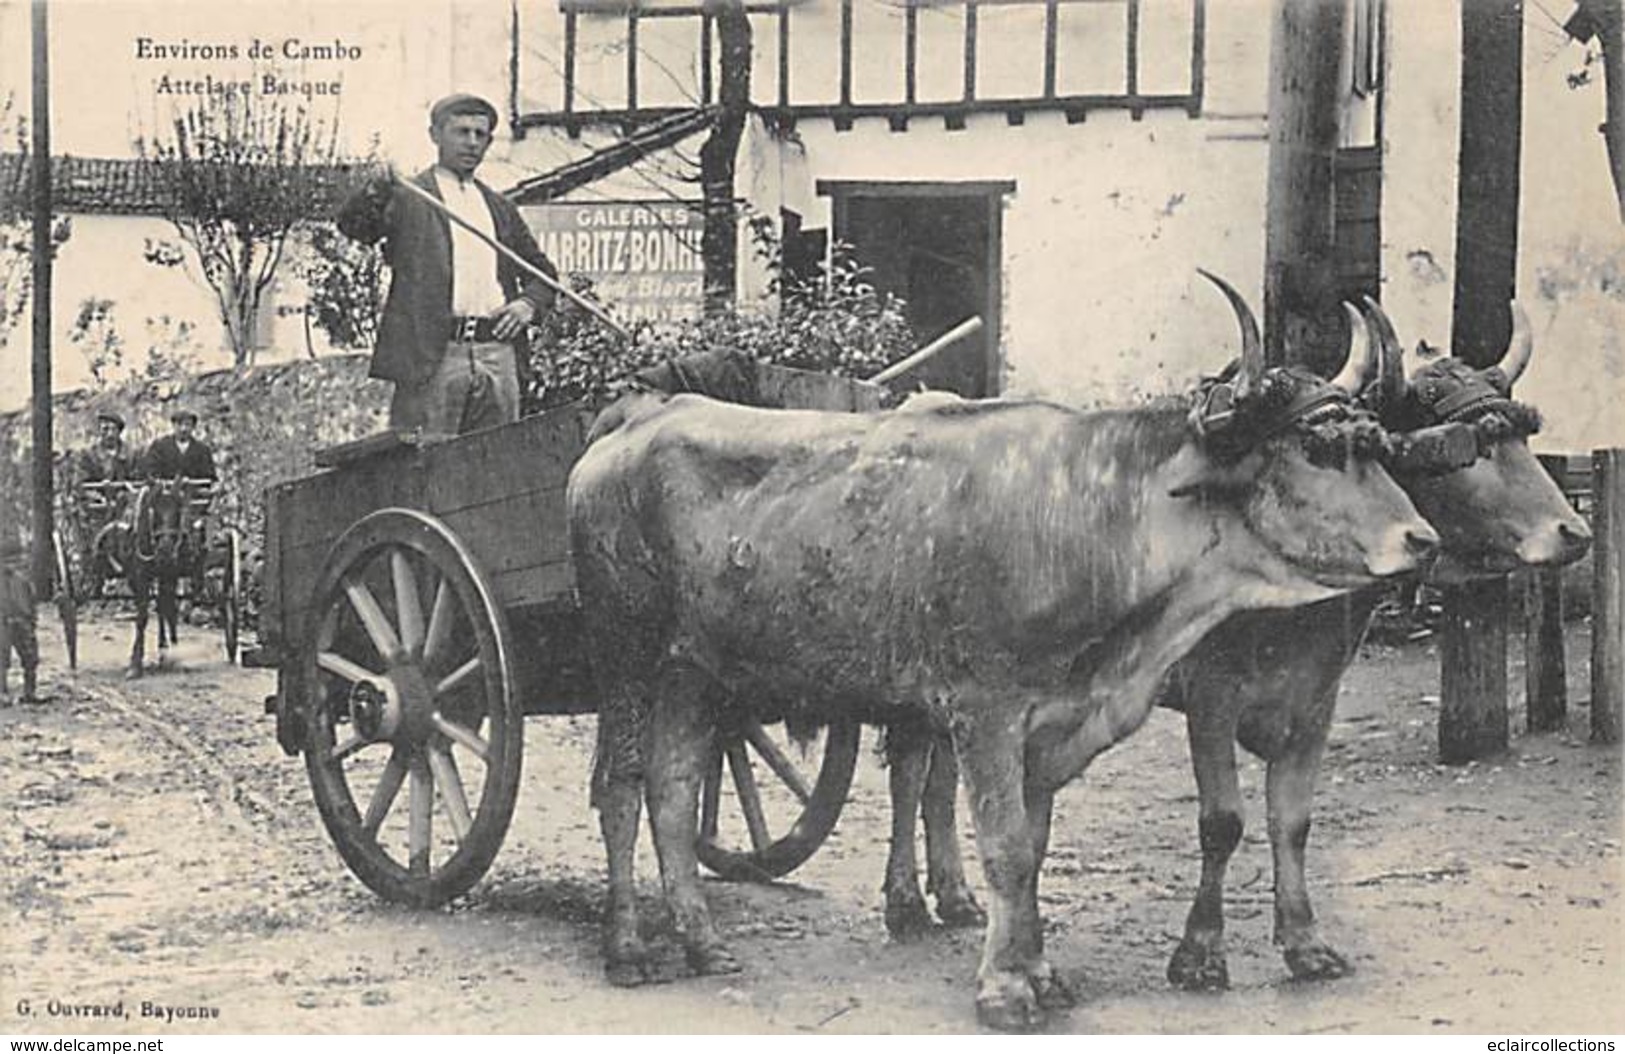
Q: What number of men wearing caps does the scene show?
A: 3